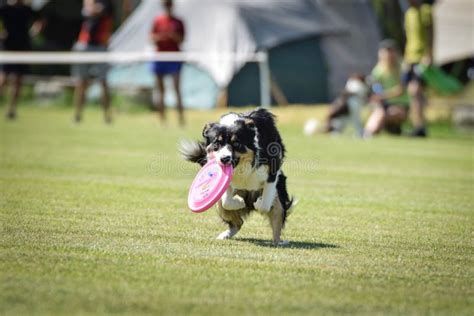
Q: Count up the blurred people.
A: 5